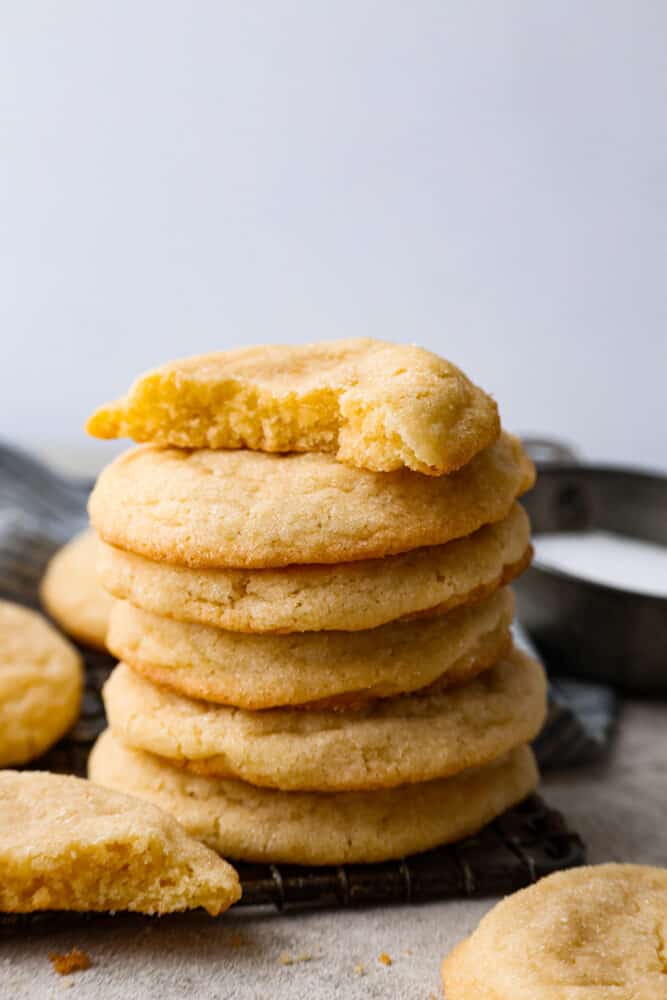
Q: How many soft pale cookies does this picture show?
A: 10